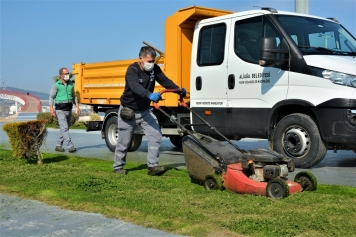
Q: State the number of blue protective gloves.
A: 2